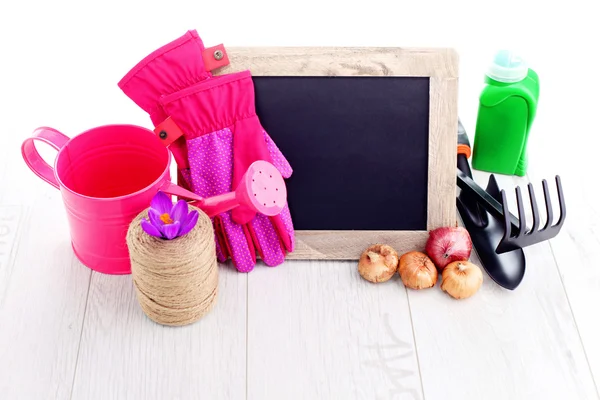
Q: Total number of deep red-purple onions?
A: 1